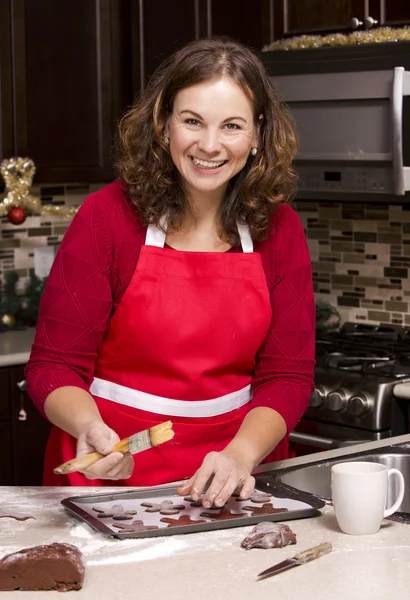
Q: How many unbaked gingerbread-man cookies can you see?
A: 8